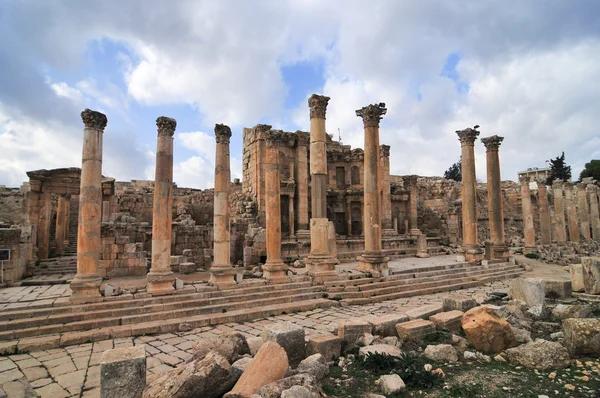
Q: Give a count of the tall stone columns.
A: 8